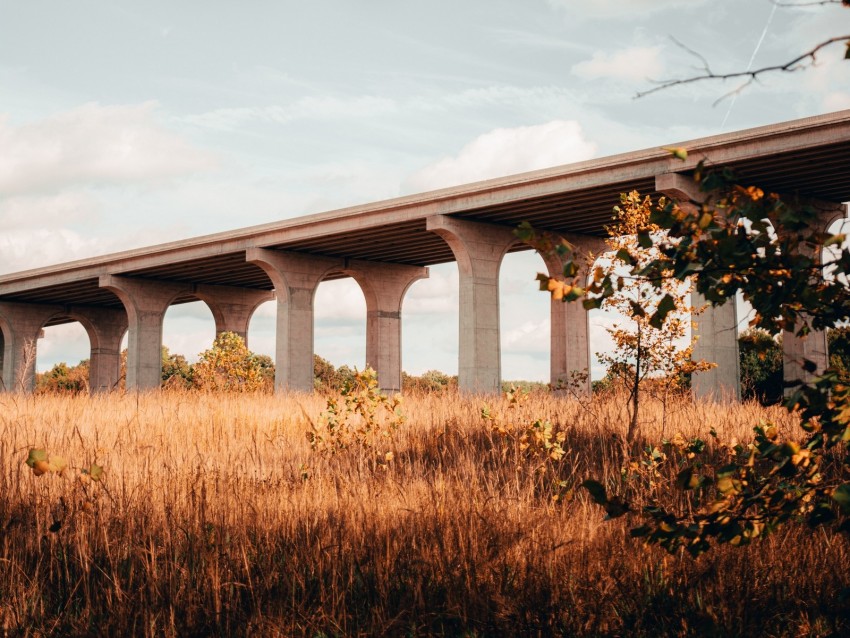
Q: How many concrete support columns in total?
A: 10